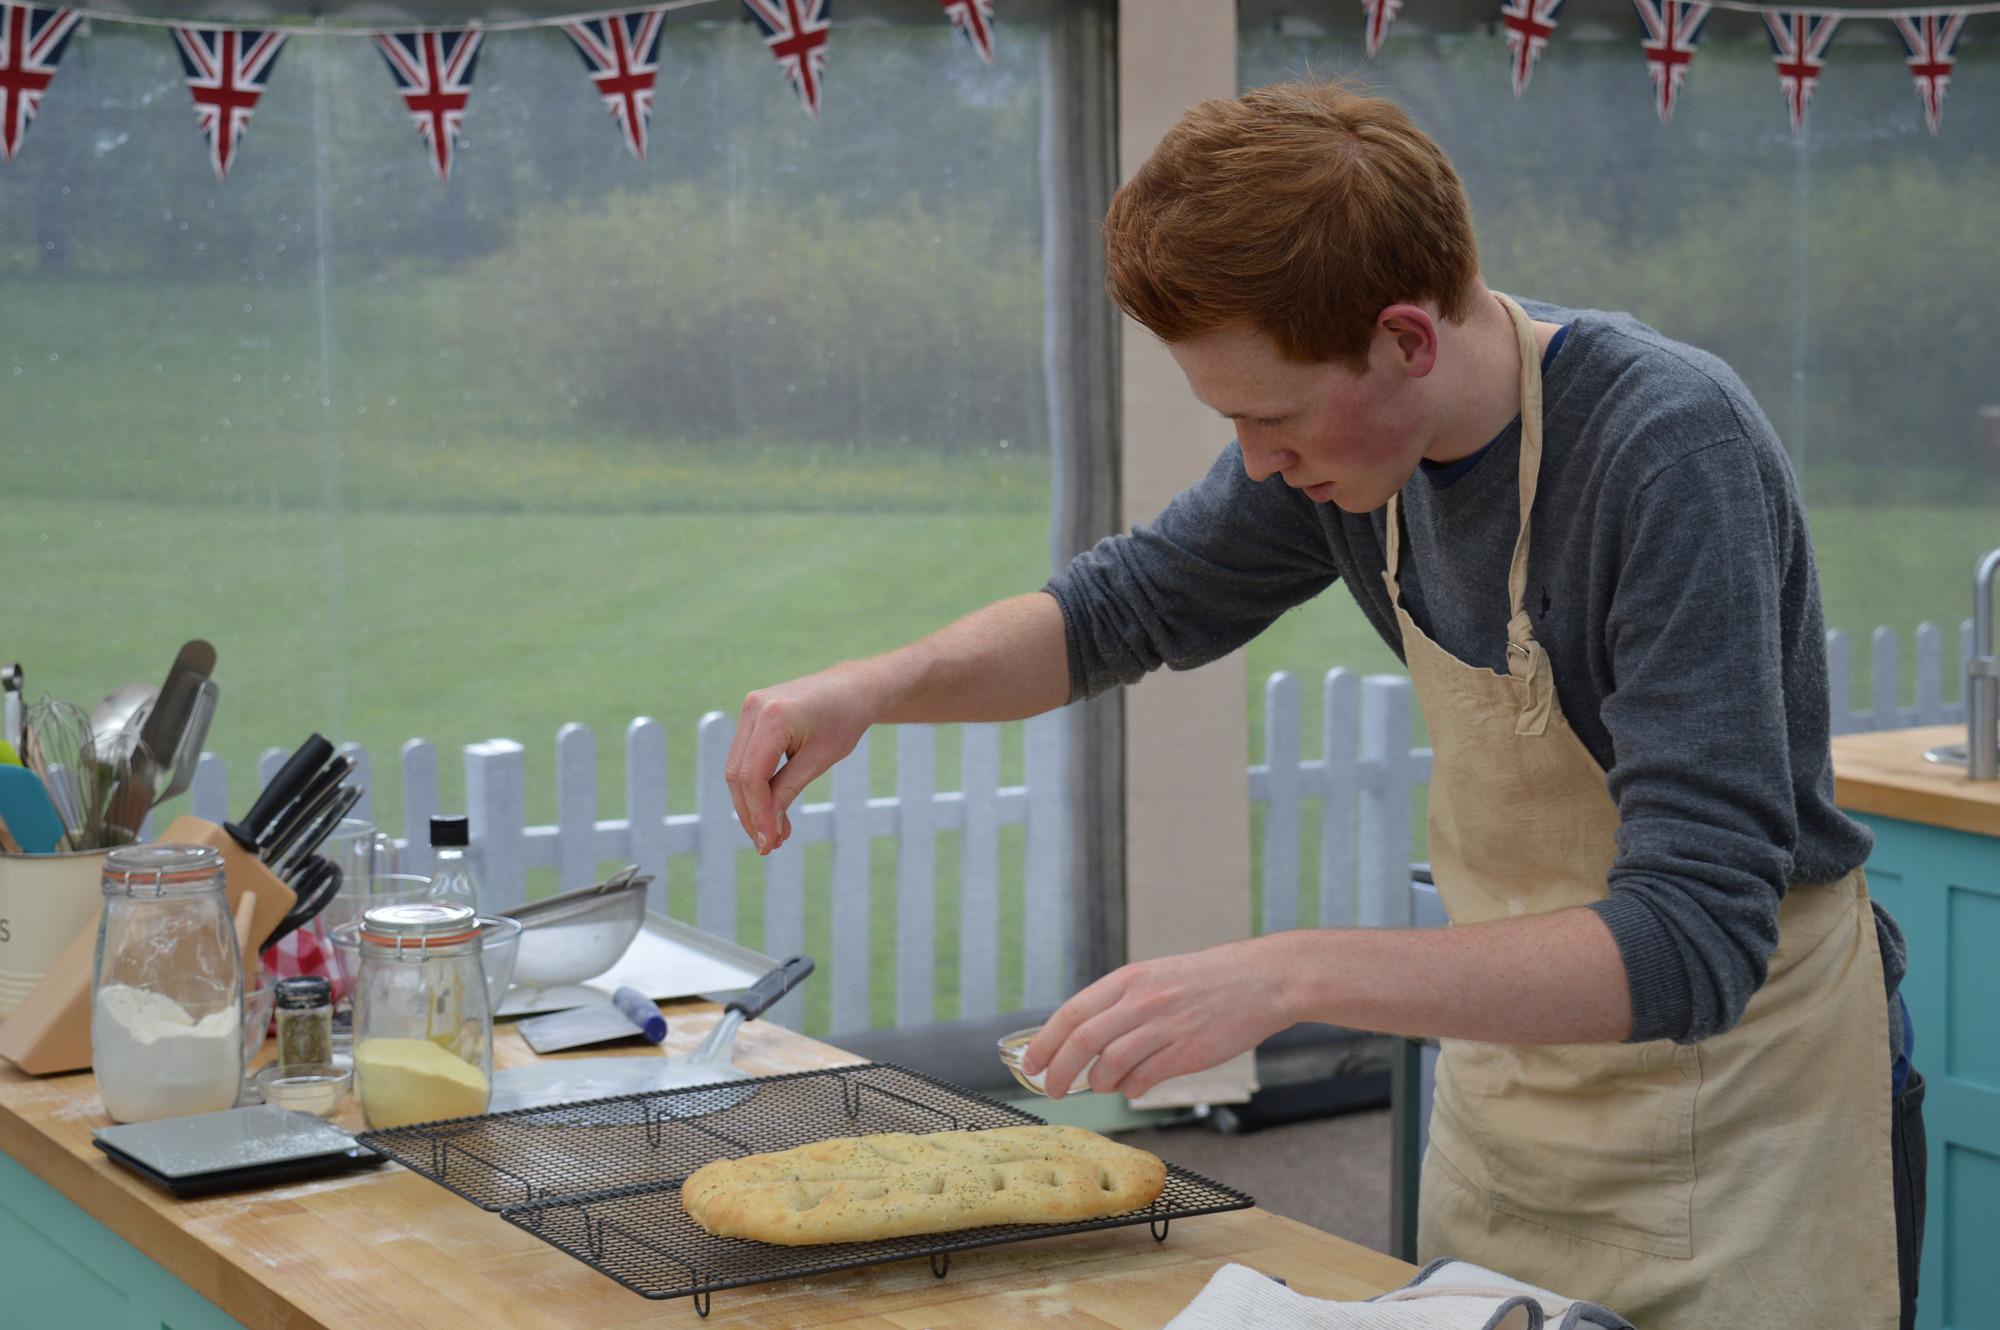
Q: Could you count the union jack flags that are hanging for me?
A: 11